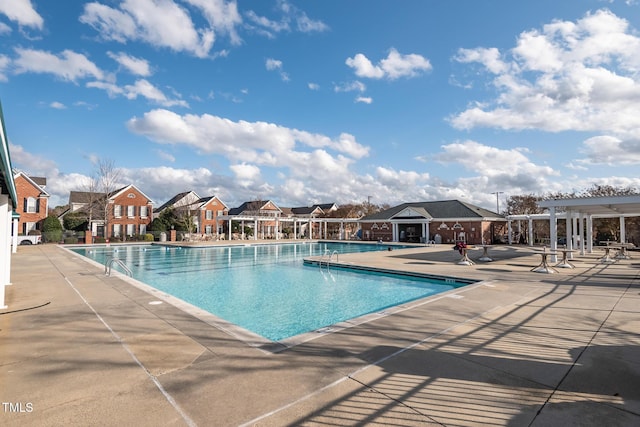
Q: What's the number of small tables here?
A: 6